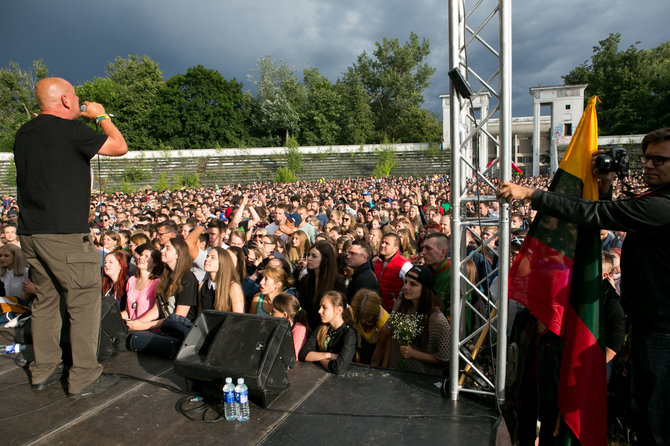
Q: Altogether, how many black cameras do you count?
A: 1